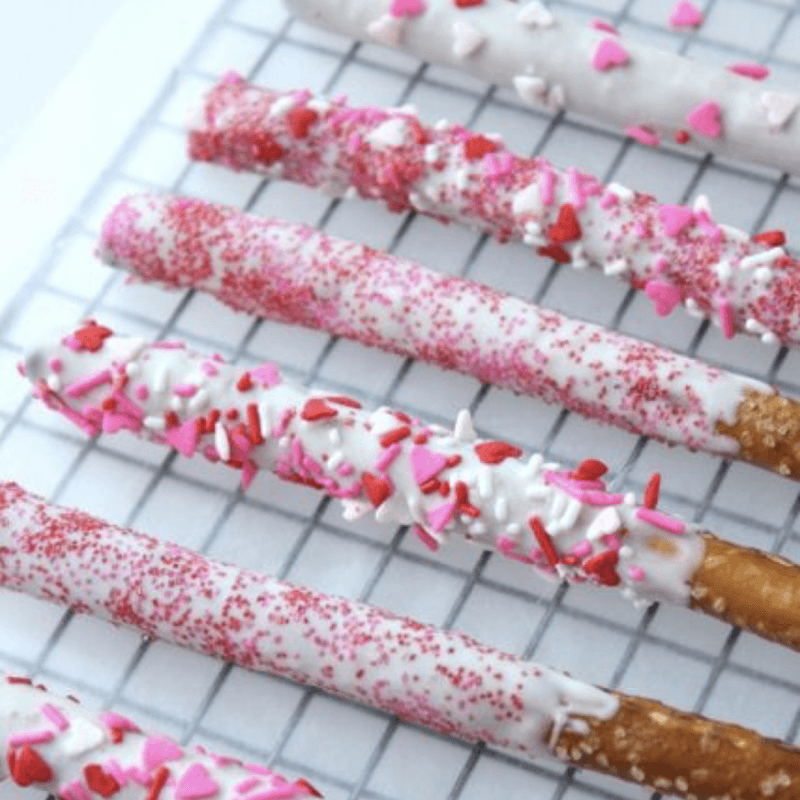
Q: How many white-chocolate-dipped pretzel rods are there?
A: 6